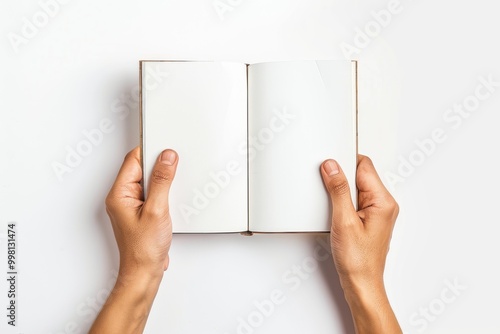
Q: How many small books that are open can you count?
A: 1